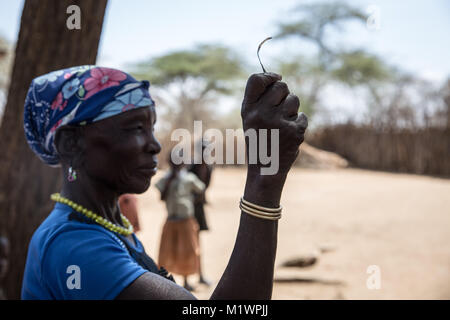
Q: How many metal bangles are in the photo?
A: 3